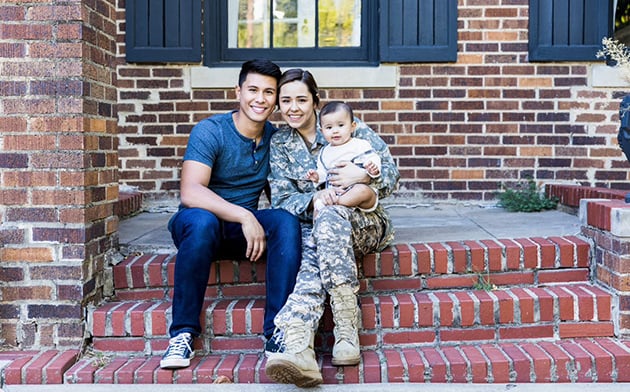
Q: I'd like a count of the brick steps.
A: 3